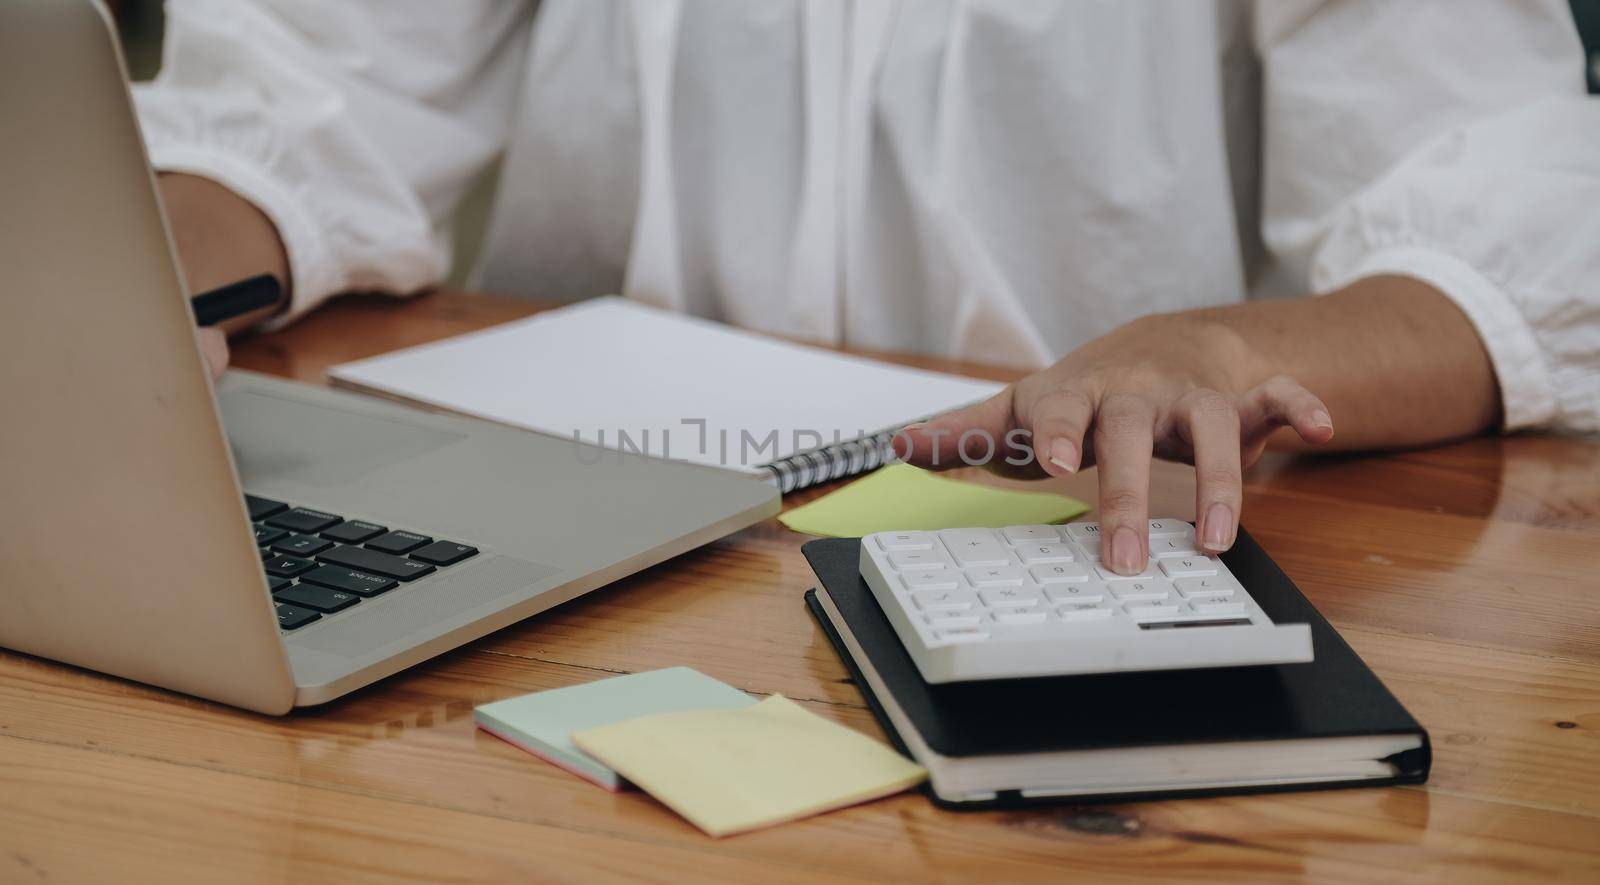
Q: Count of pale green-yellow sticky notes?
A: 1